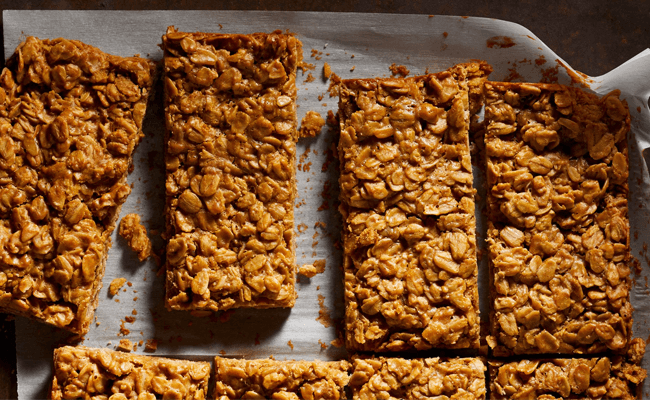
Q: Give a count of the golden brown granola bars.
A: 8